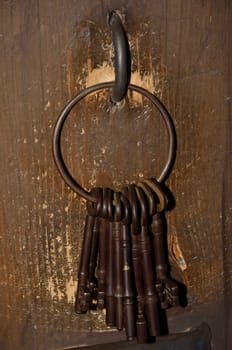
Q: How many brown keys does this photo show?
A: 9